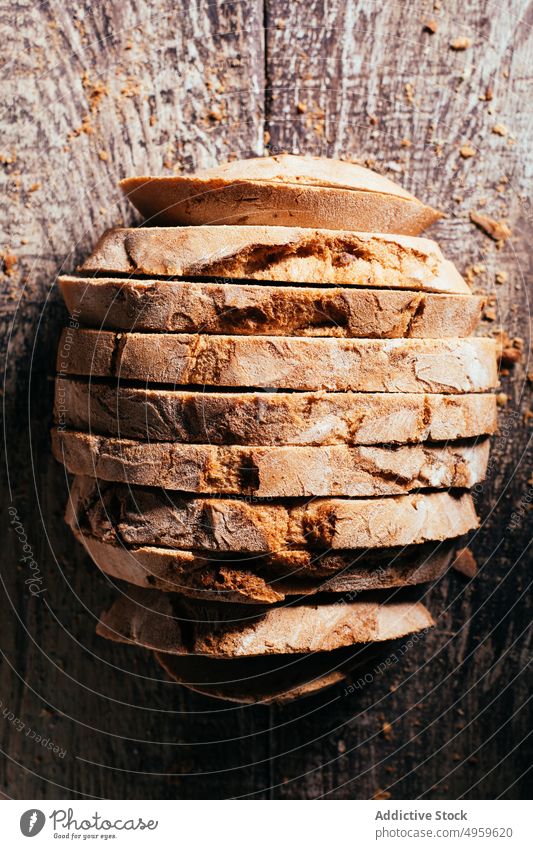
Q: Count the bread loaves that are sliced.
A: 1